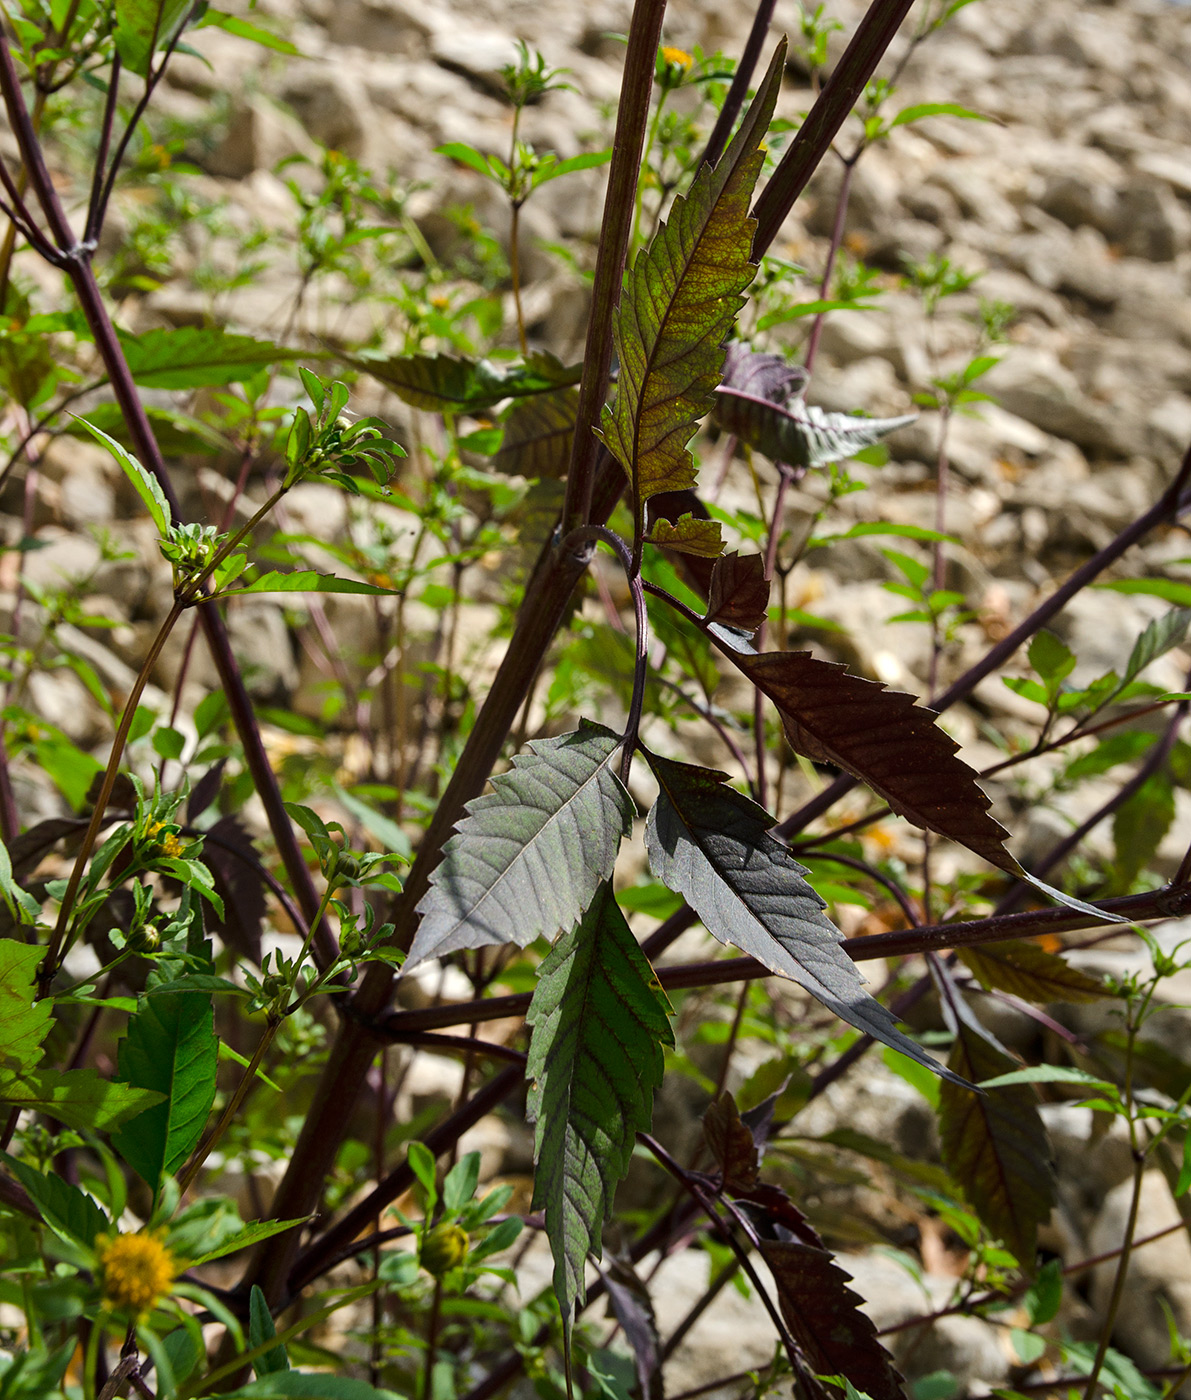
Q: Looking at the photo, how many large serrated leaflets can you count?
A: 5